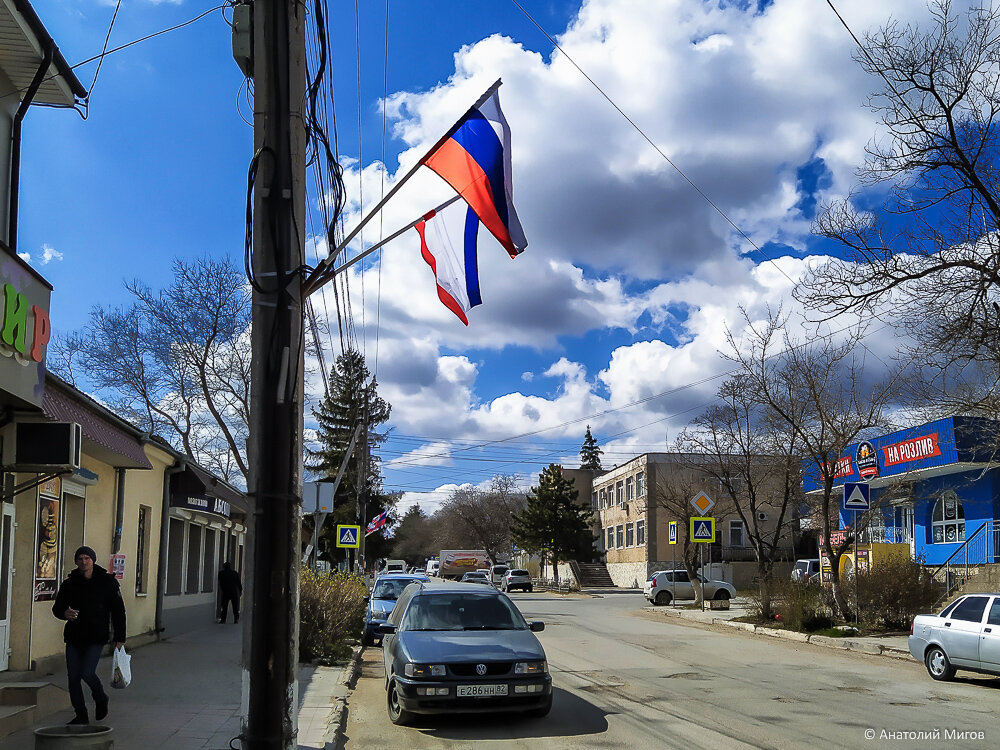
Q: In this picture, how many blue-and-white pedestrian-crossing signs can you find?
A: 3